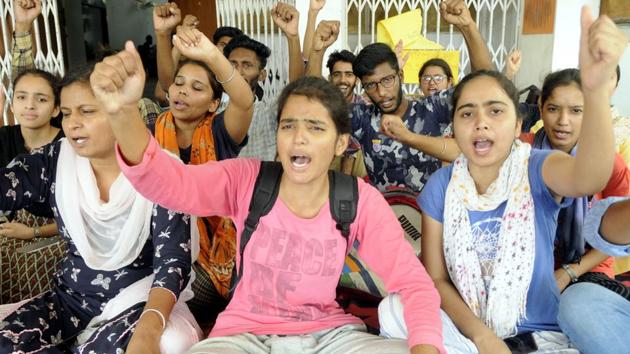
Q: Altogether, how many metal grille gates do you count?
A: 3